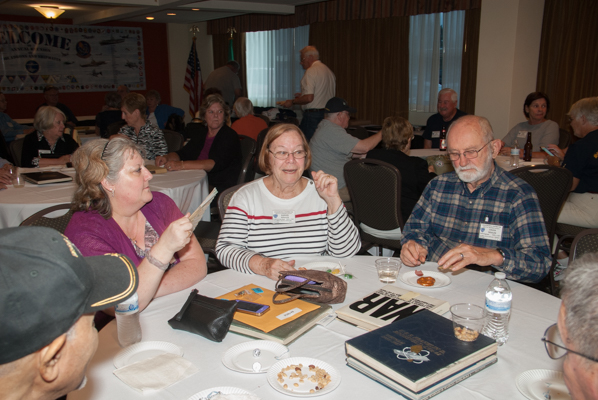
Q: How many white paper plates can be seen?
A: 7